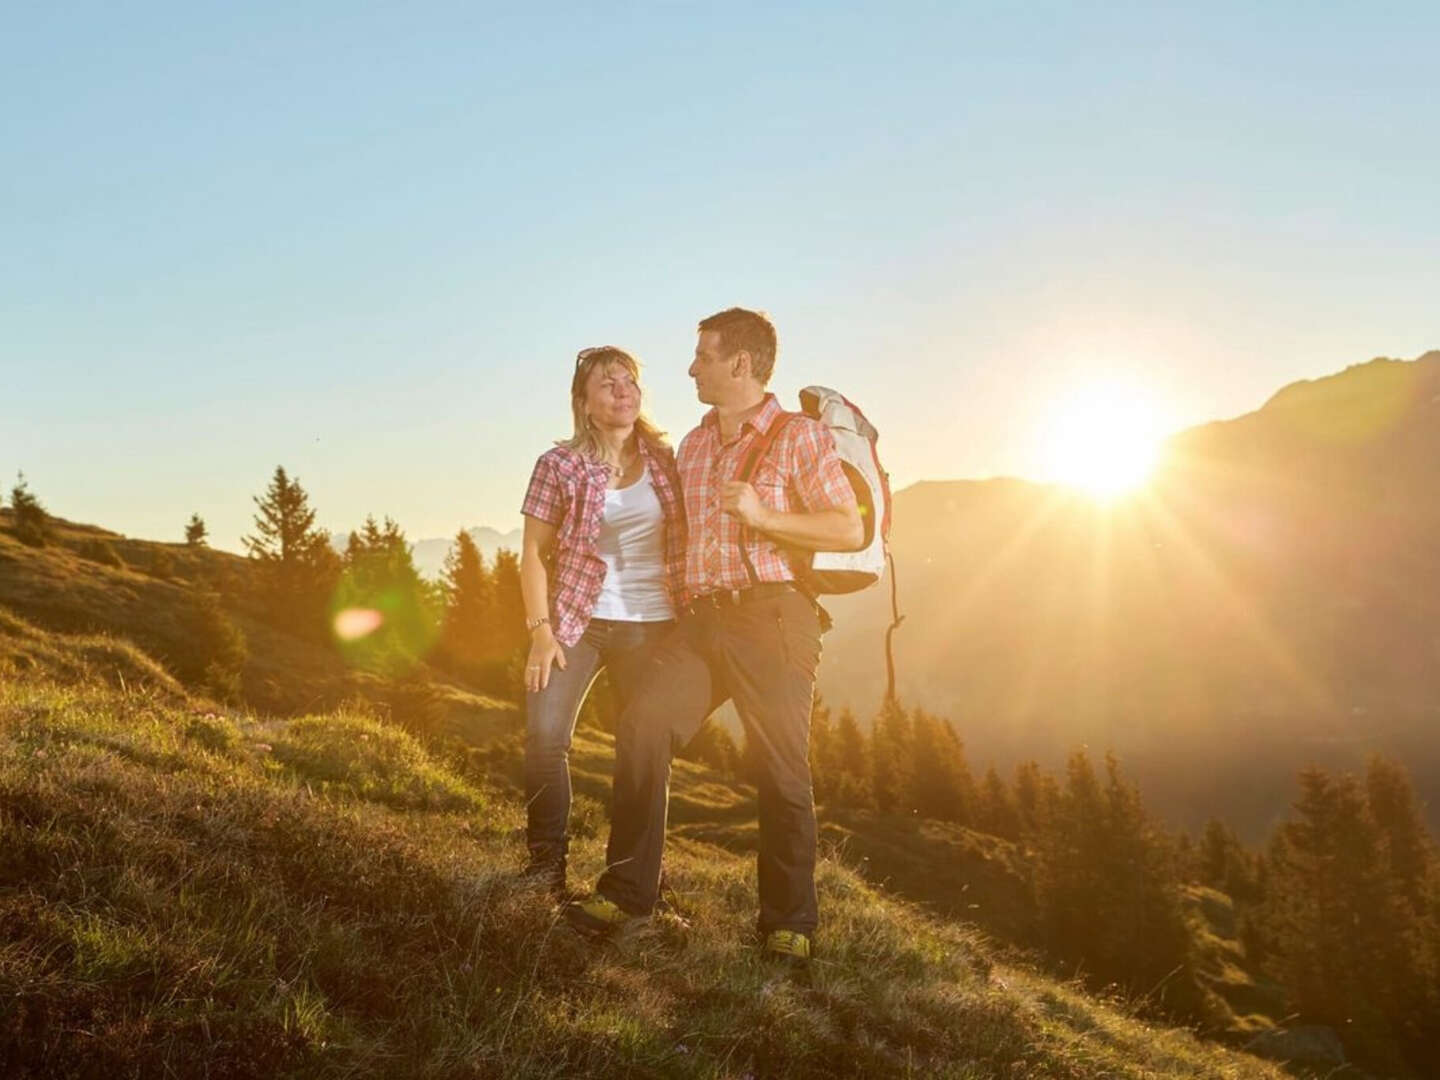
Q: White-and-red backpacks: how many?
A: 1